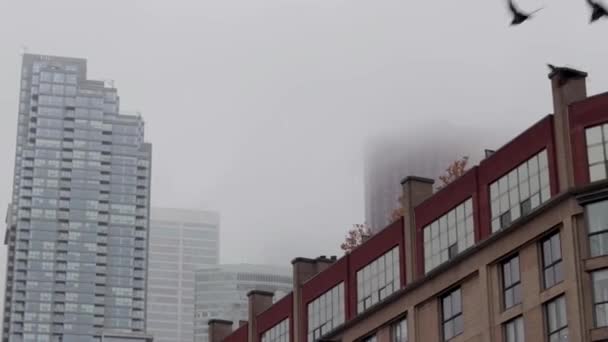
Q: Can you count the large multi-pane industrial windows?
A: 6